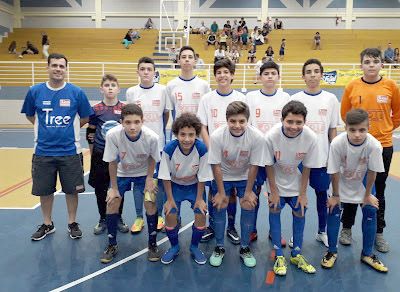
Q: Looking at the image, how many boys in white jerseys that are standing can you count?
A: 5